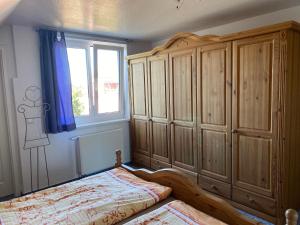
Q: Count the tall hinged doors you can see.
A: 5